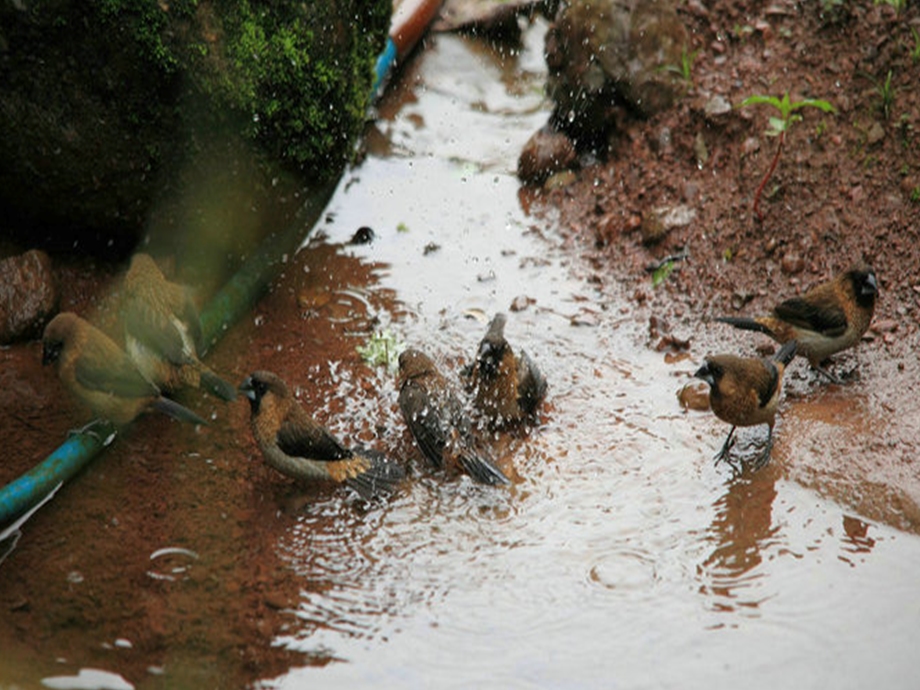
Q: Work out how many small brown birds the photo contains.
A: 7